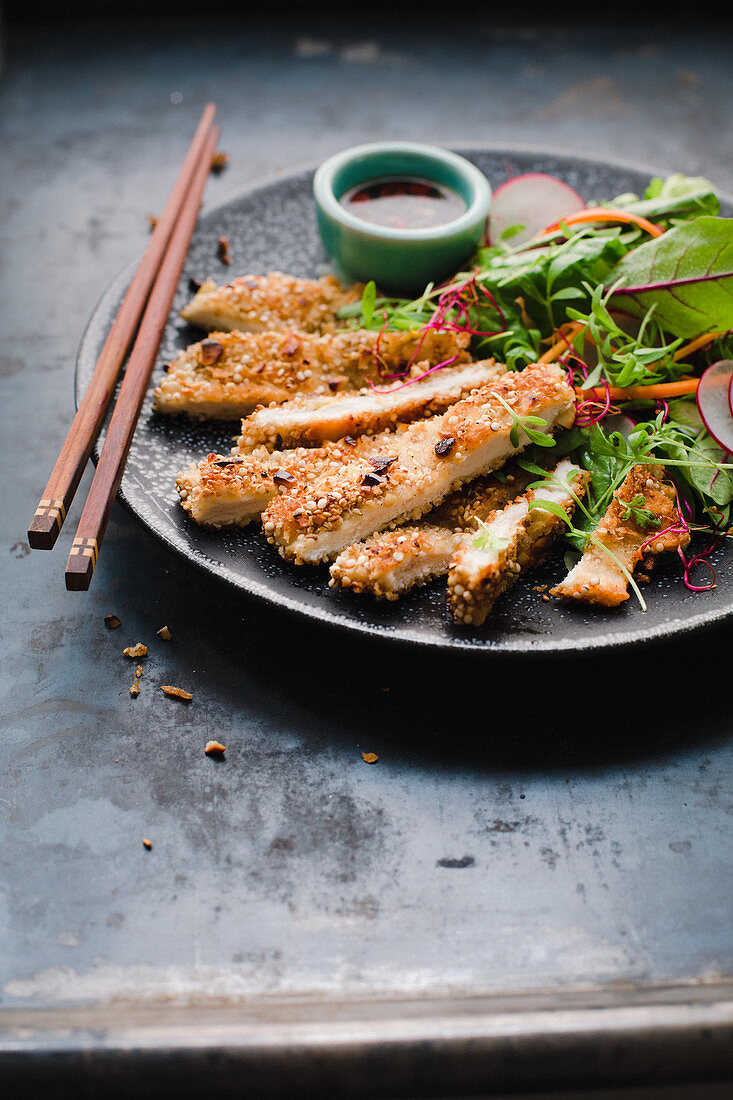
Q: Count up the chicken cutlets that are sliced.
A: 8